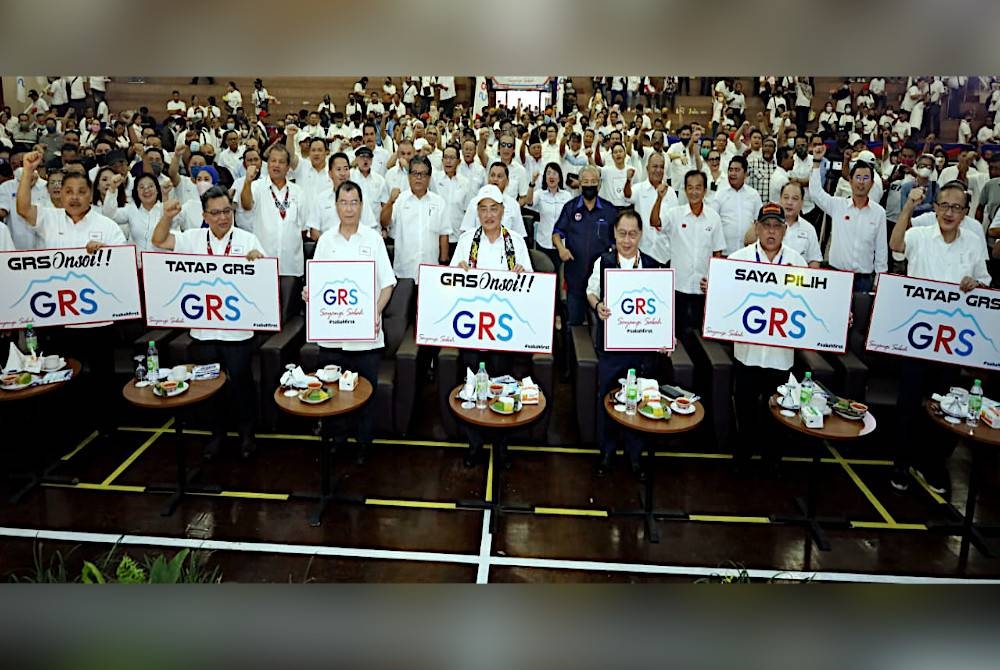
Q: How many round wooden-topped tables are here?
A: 7